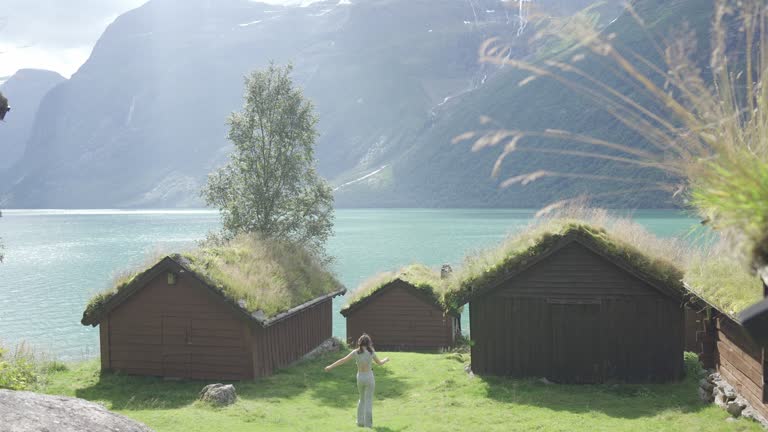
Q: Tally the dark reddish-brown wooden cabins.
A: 4